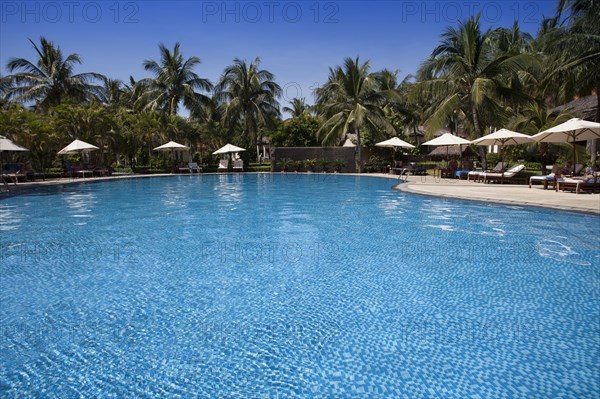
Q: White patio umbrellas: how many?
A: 8